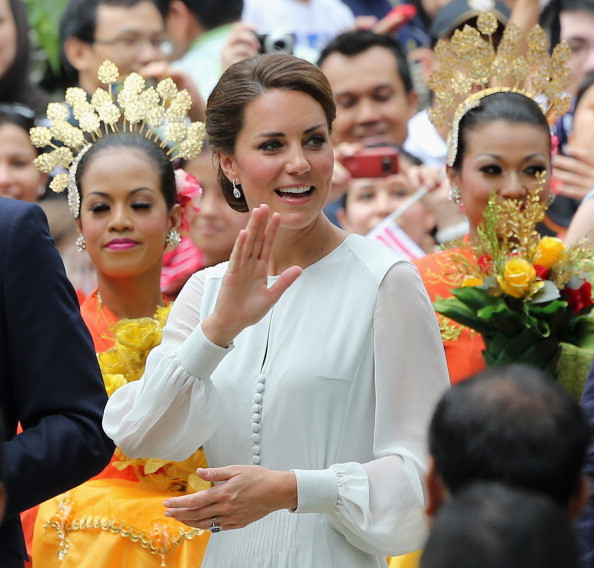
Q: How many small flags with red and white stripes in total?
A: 1